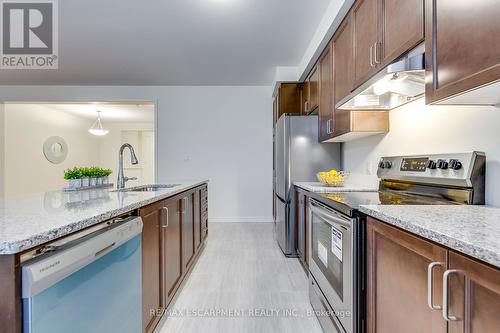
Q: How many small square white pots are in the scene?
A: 5